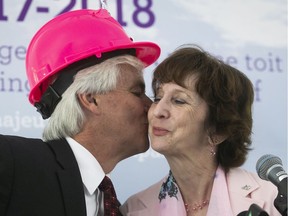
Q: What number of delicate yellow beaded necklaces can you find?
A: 0